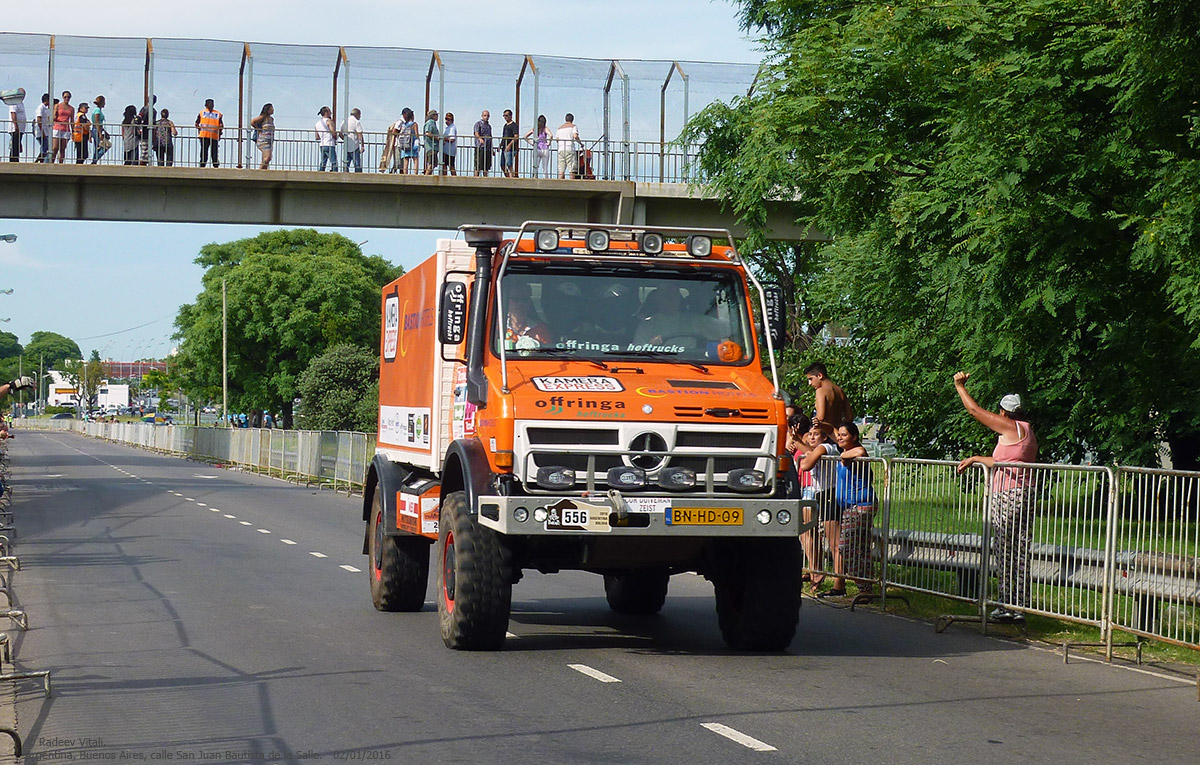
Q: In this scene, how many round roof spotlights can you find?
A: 4